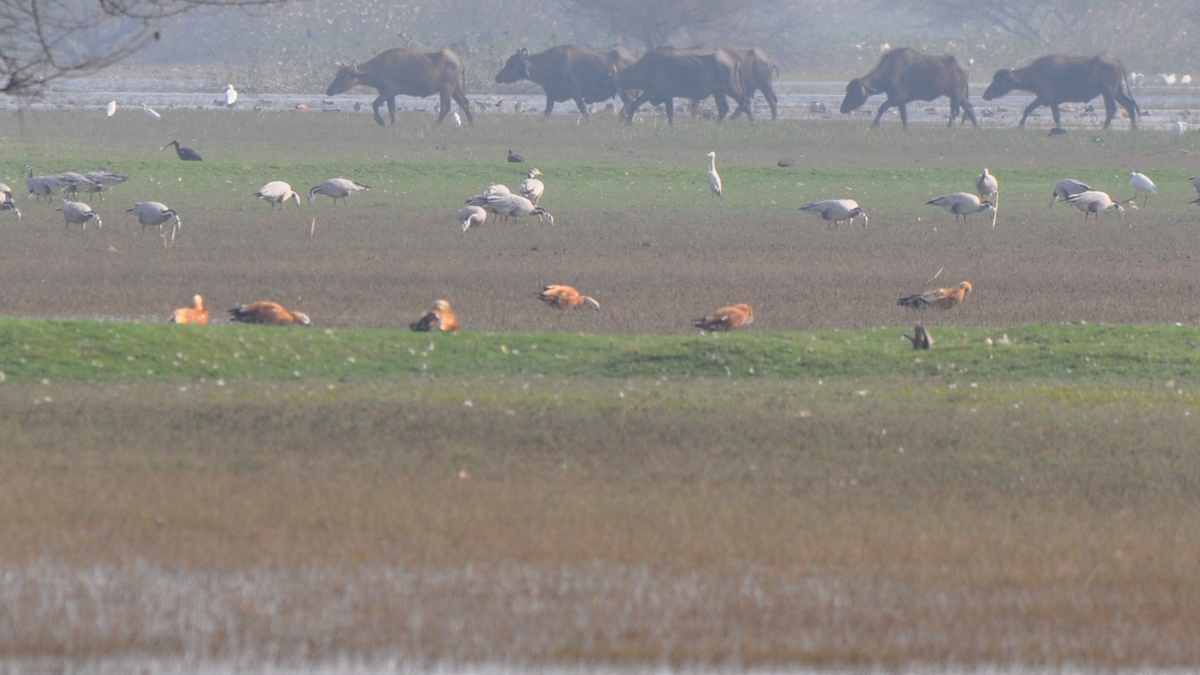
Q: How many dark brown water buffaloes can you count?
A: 6